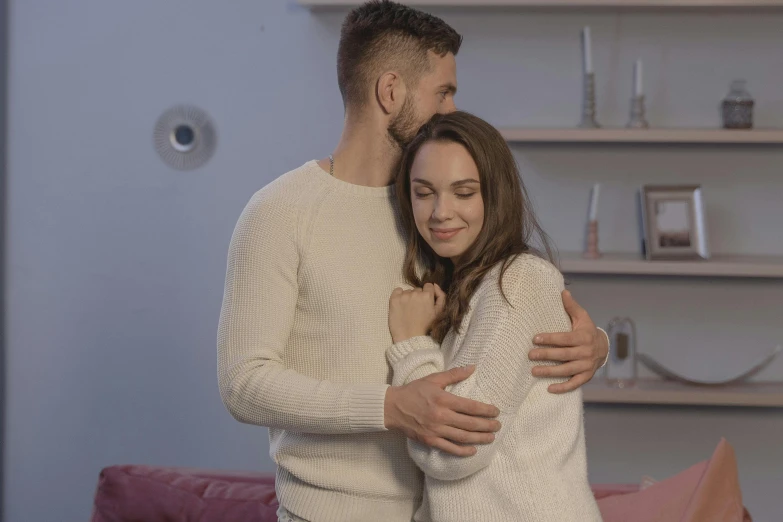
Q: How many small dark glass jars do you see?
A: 1